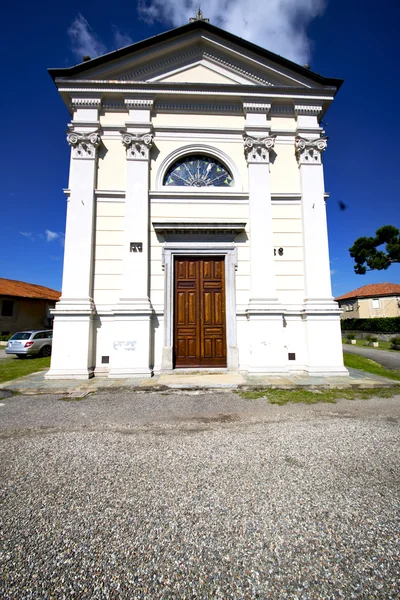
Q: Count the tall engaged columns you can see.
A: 4